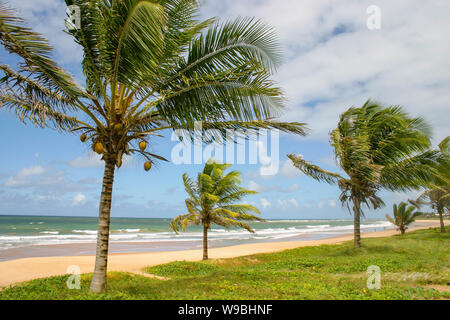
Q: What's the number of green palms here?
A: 5